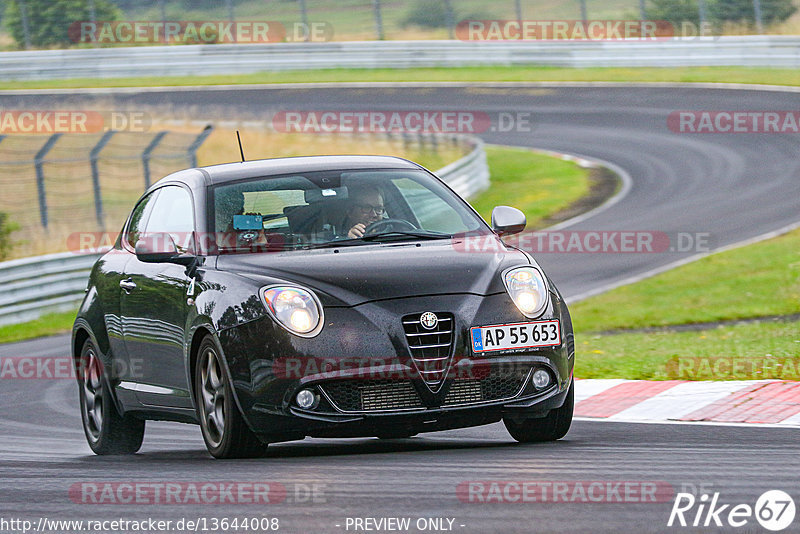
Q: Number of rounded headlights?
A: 2